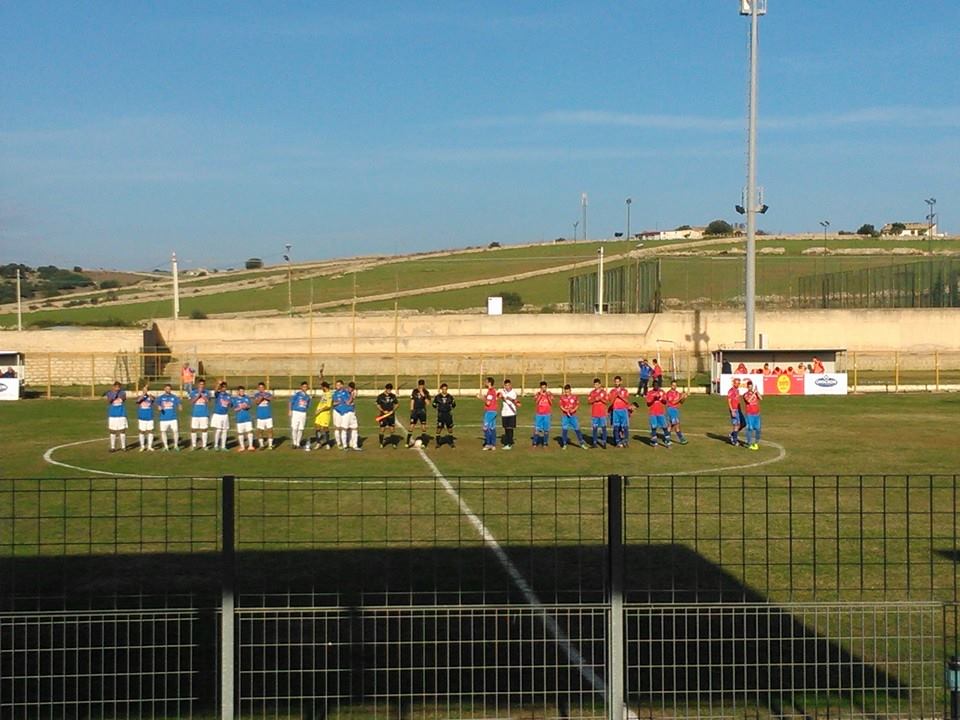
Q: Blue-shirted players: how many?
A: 10